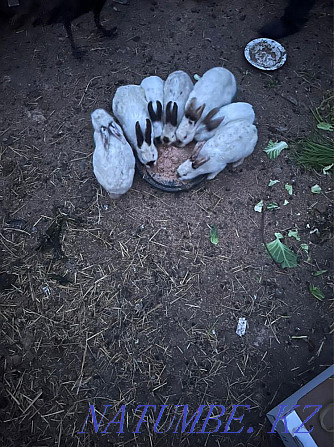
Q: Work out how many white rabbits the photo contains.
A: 7